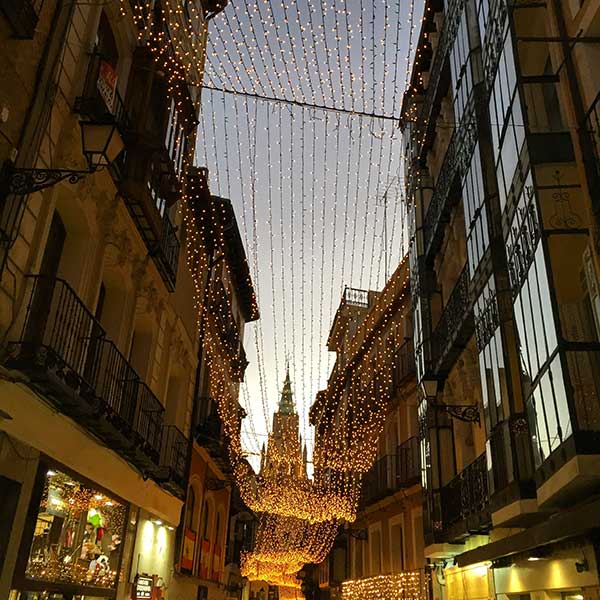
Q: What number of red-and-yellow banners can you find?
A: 3